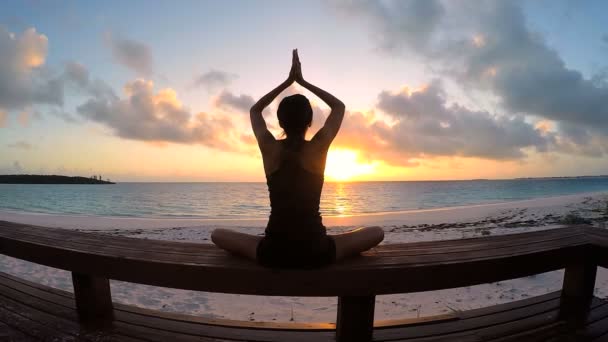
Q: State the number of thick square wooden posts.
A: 3